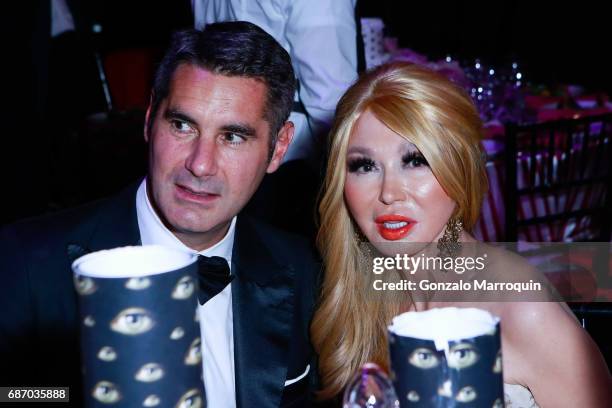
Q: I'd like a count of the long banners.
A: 0